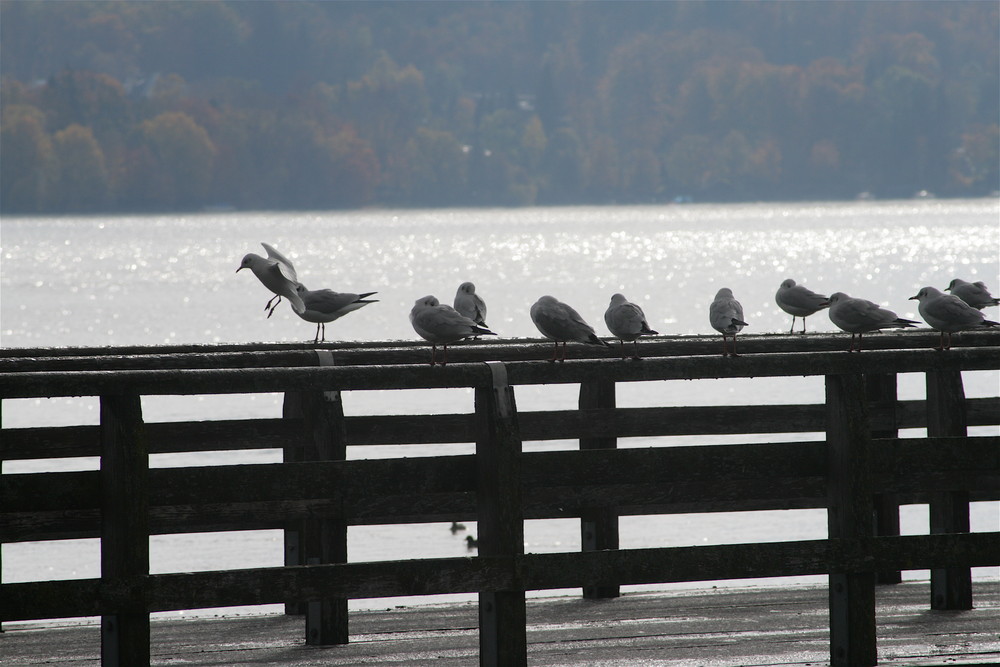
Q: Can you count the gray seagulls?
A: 11